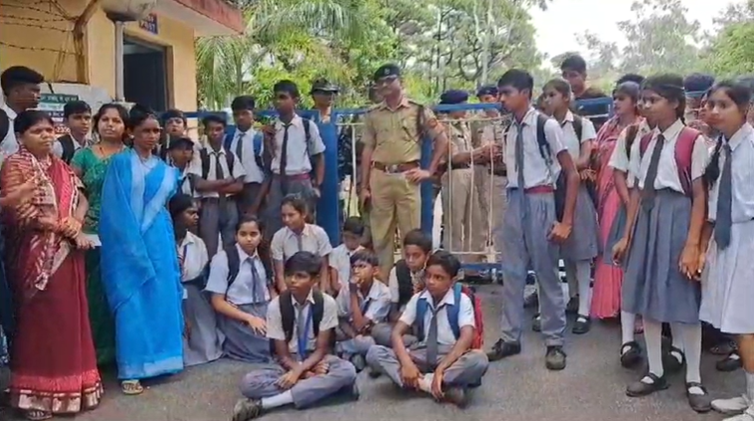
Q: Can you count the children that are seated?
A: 8